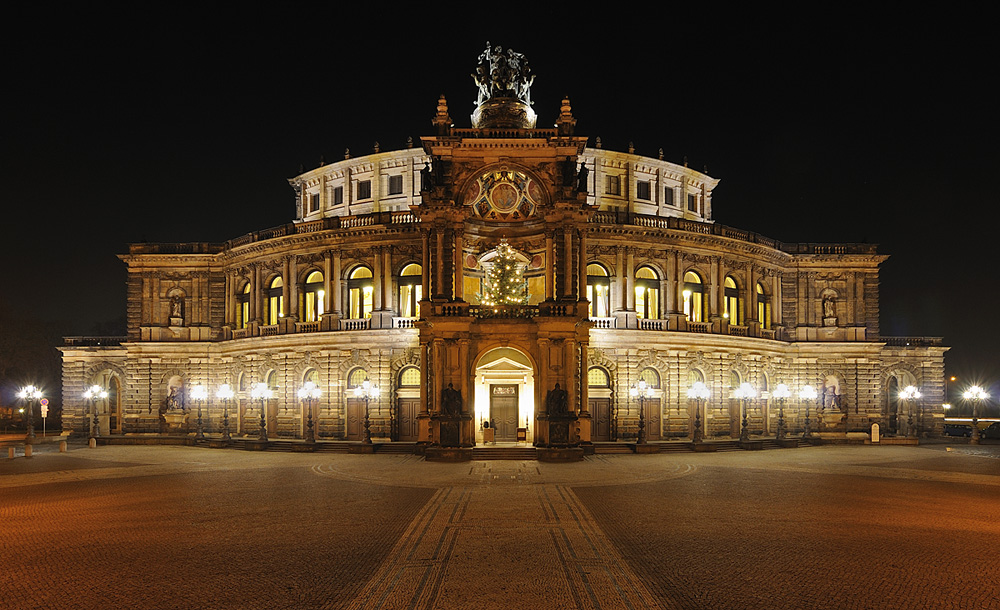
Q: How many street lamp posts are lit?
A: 14